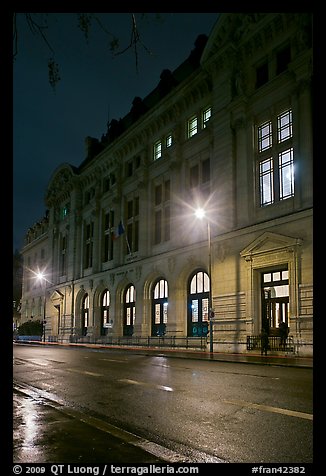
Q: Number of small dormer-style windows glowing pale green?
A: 4